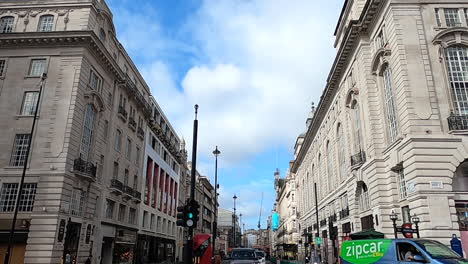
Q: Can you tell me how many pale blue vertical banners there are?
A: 1